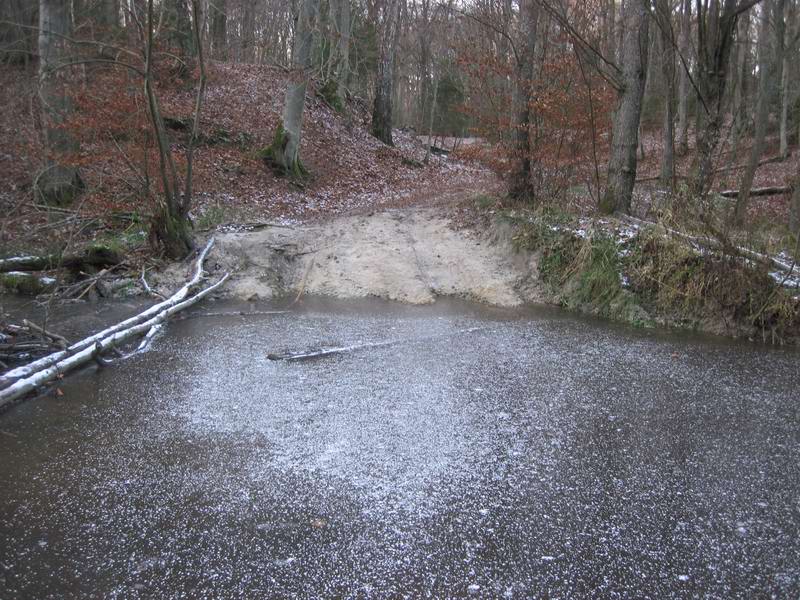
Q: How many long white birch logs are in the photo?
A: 2